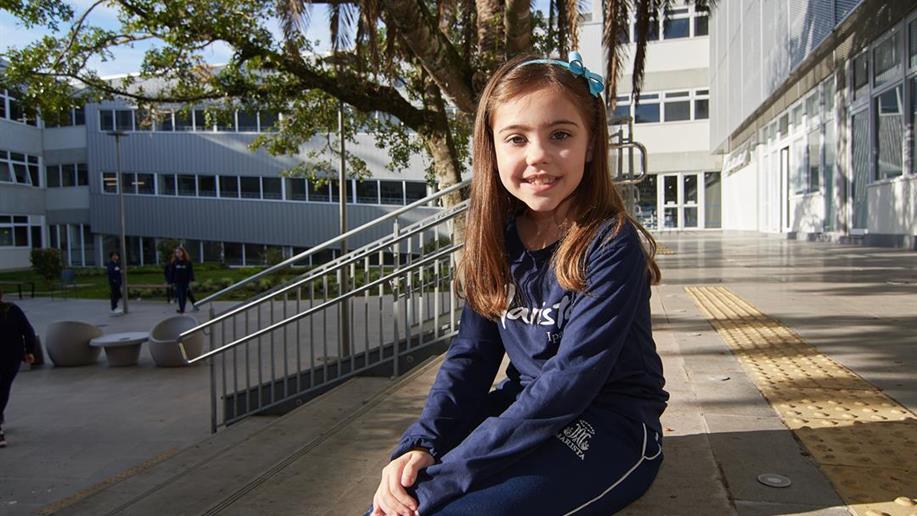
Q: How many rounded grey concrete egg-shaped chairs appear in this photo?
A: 2